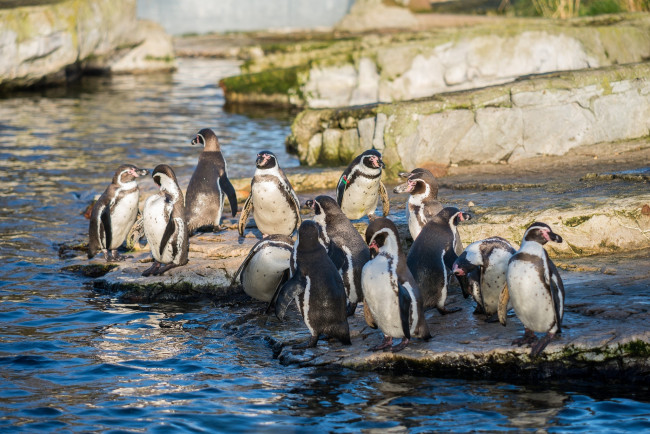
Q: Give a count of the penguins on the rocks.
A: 14